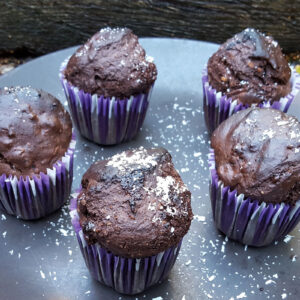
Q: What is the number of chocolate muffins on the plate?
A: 5